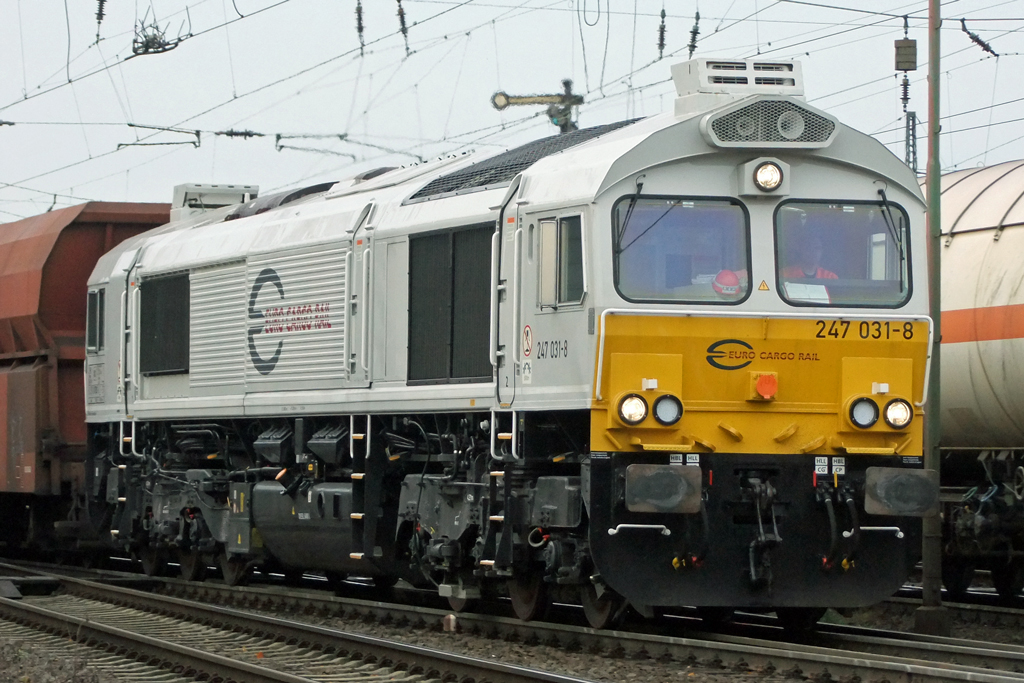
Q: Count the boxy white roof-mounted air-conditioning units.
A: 2